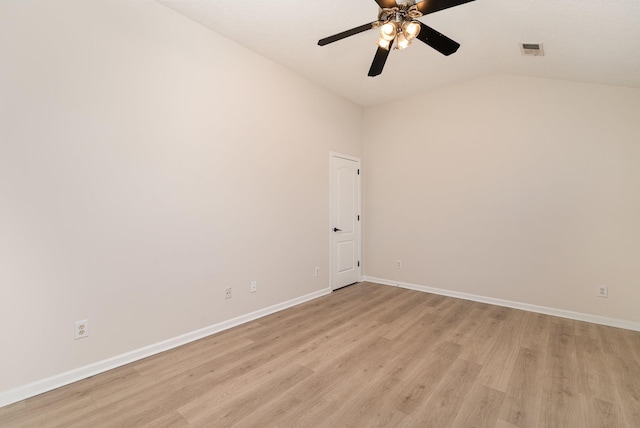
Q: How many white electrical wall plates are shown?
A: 6